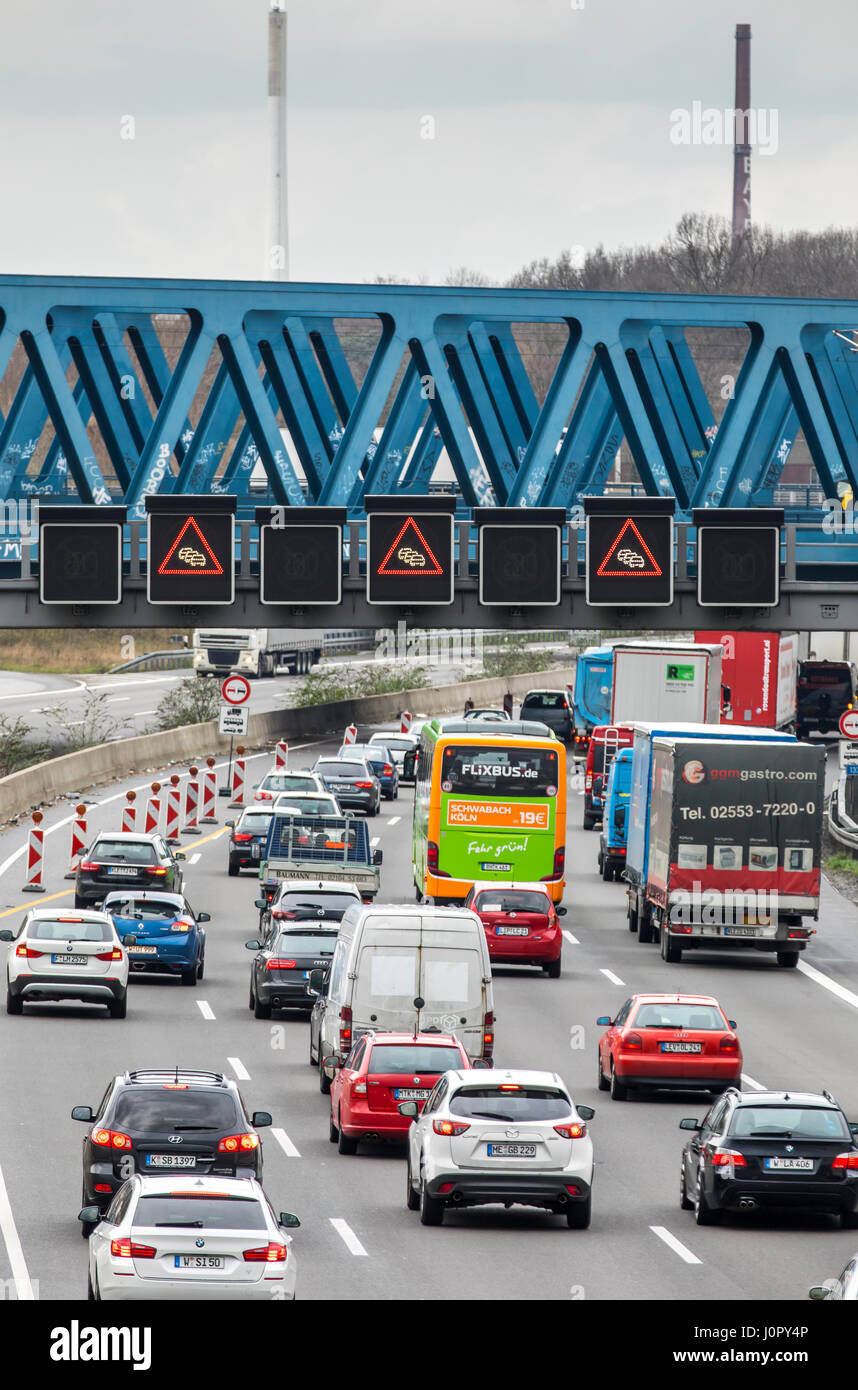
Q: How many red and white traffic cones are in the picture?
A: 11